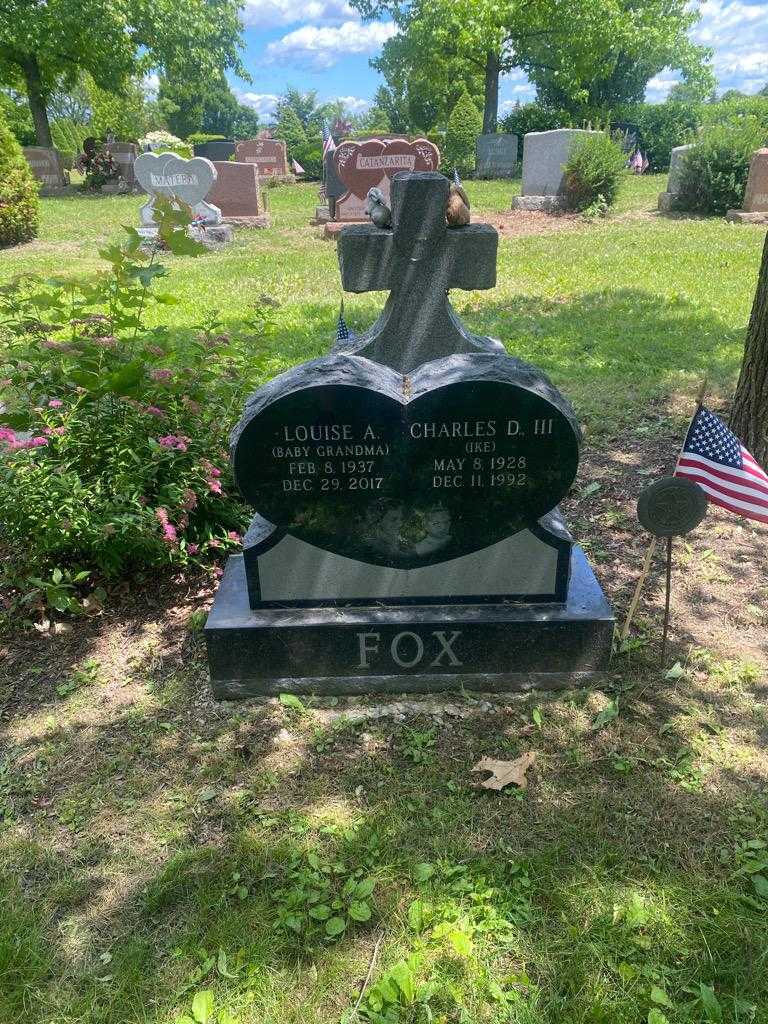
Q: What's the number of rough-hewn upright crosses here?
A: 1